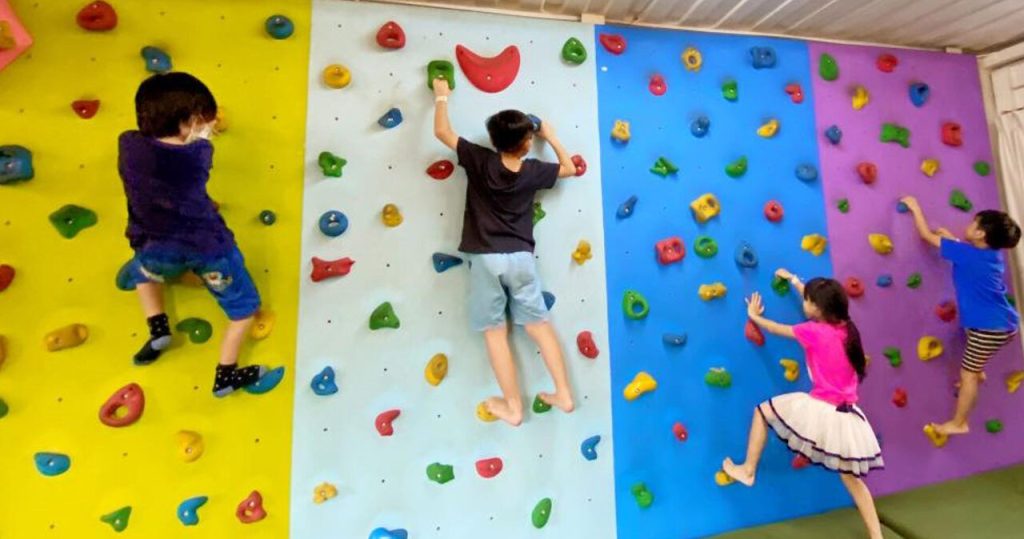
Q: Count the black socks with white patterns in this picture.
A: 2